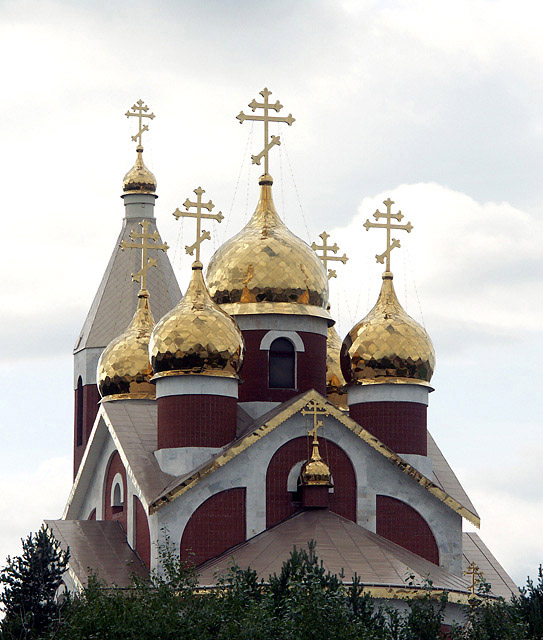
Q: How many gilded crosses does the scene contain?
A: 8